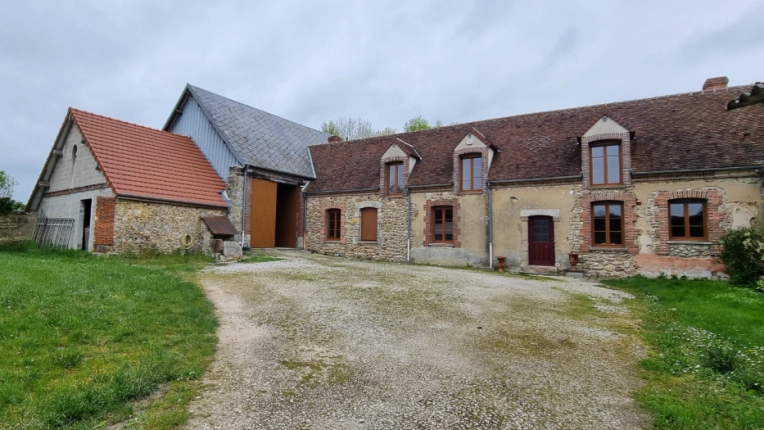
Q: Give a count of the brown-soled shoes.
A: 0